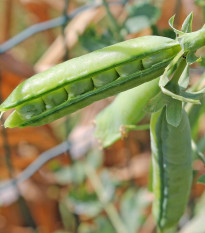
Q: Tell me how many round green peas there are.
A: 6